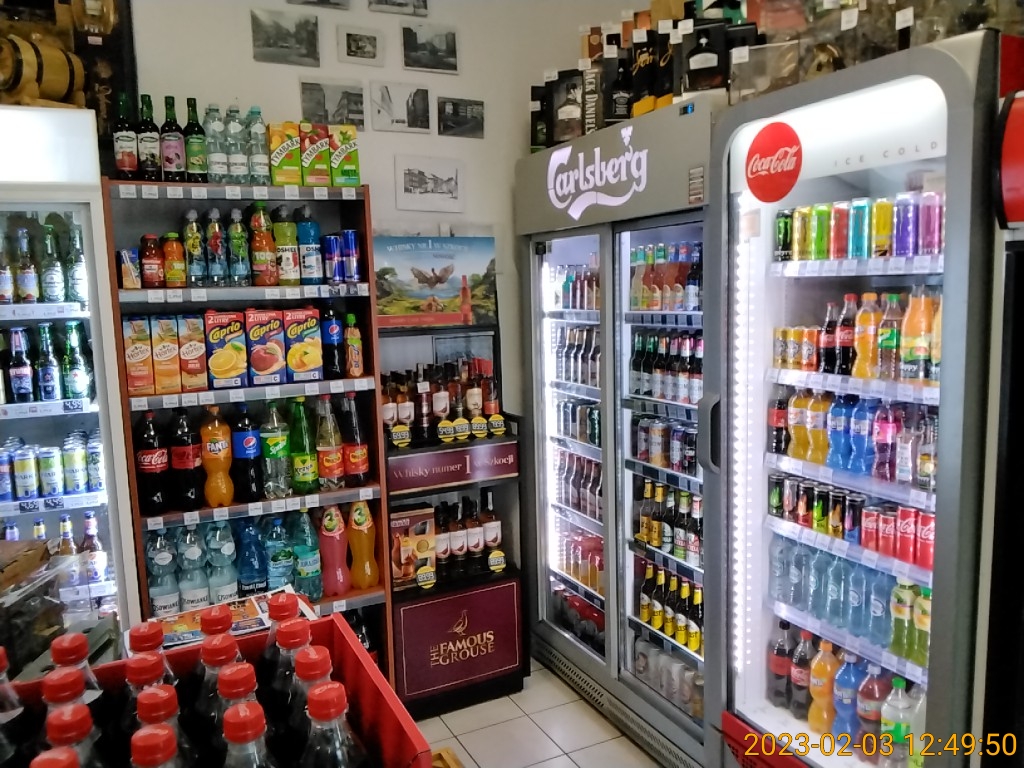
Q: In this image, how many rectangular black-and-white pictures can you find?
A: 9